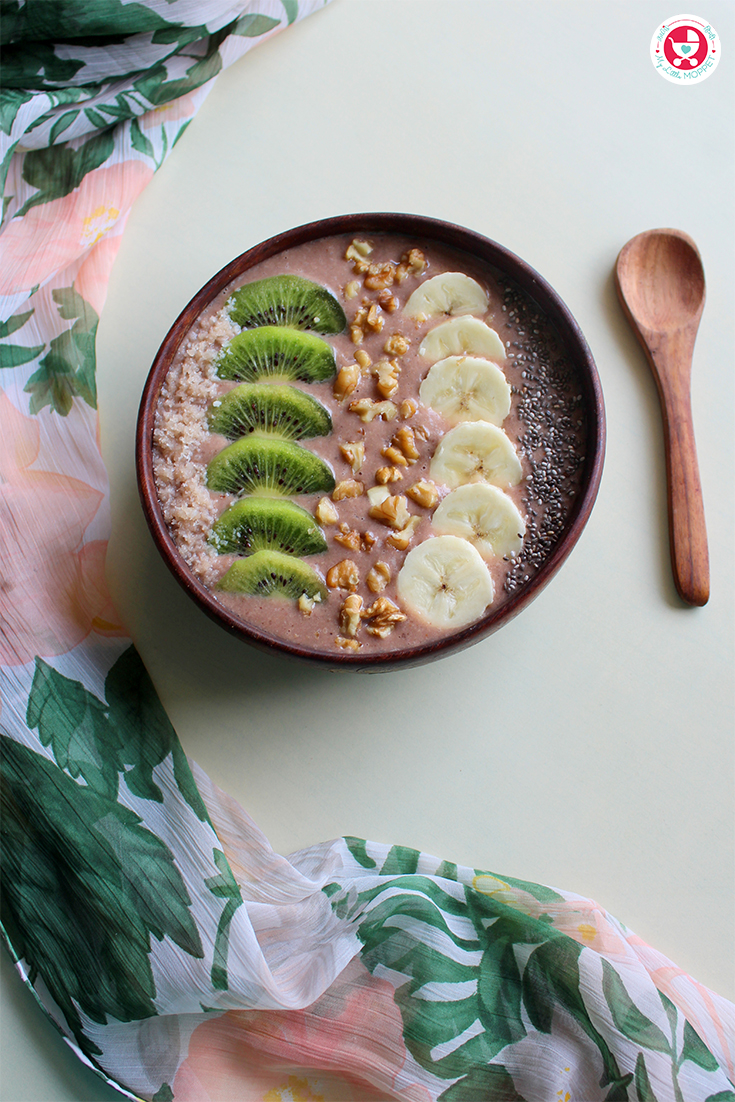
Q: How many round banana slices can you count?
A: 6